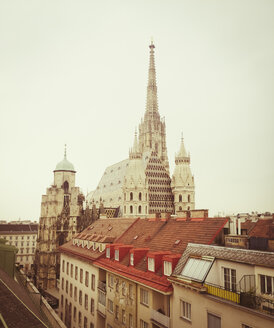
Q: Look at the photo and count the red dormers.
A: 5